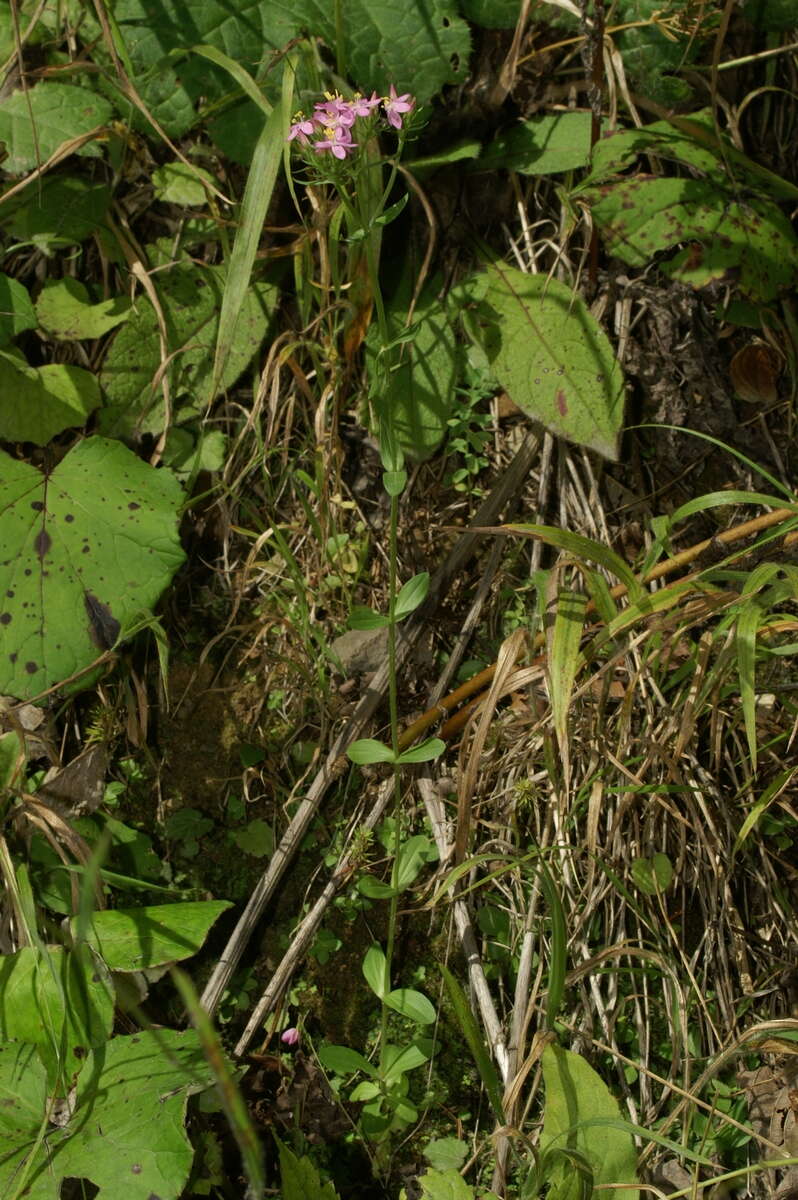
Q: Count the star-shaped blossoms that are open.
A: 6